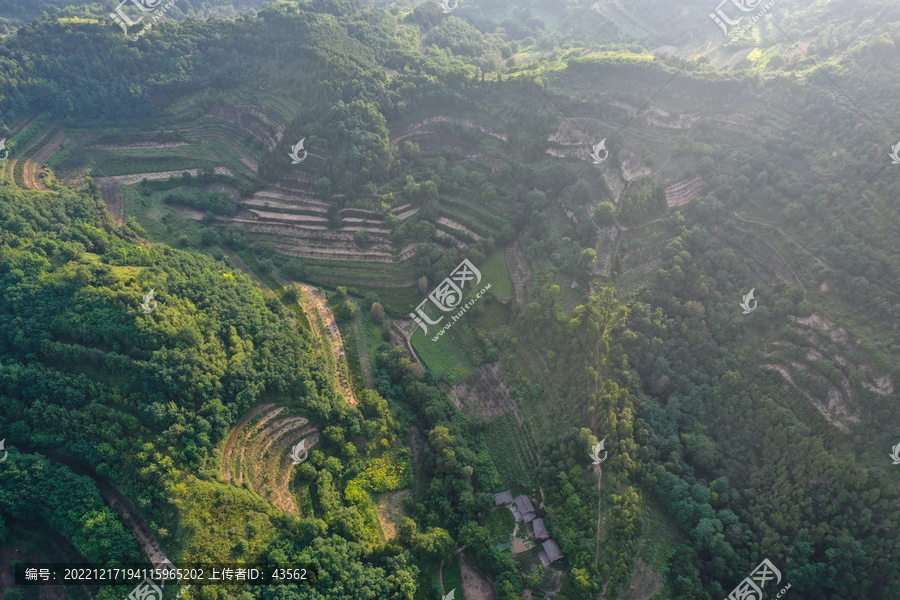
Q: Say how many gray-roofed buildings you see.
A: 4